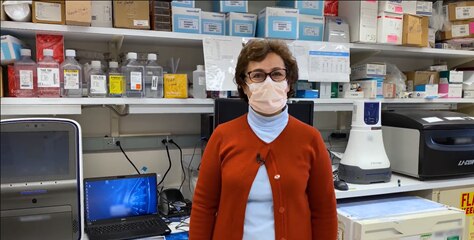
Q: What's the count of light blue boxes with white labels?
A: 8